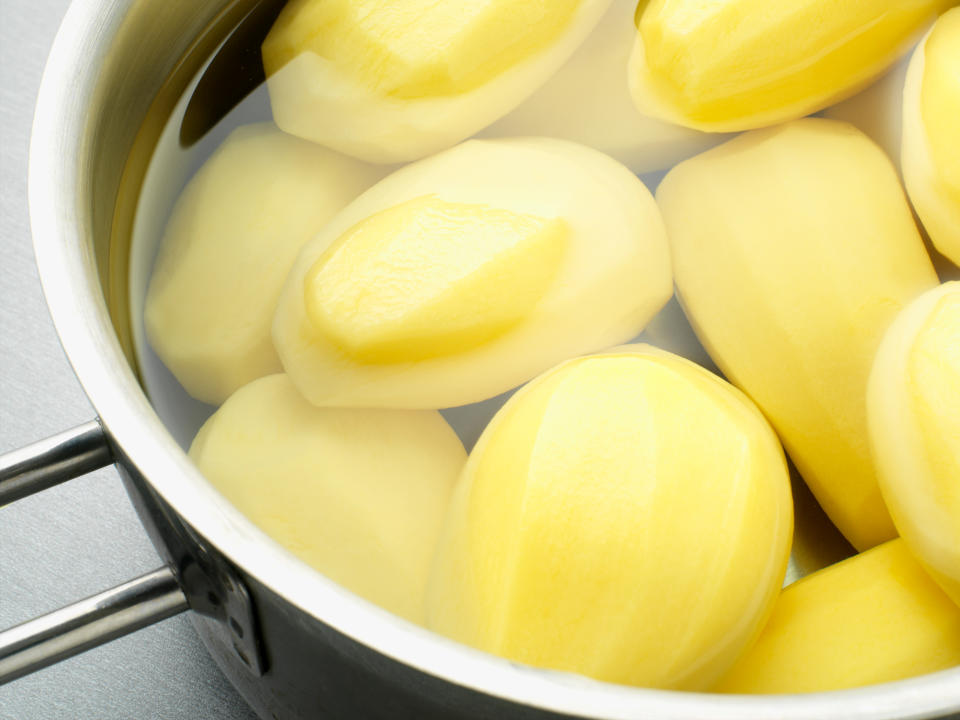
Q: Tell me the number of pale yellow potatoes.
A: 11